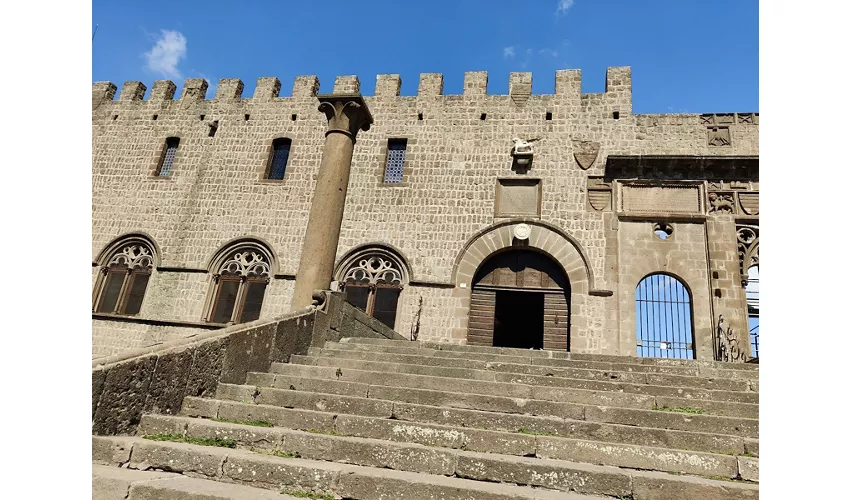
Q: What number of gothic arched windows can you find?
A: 3